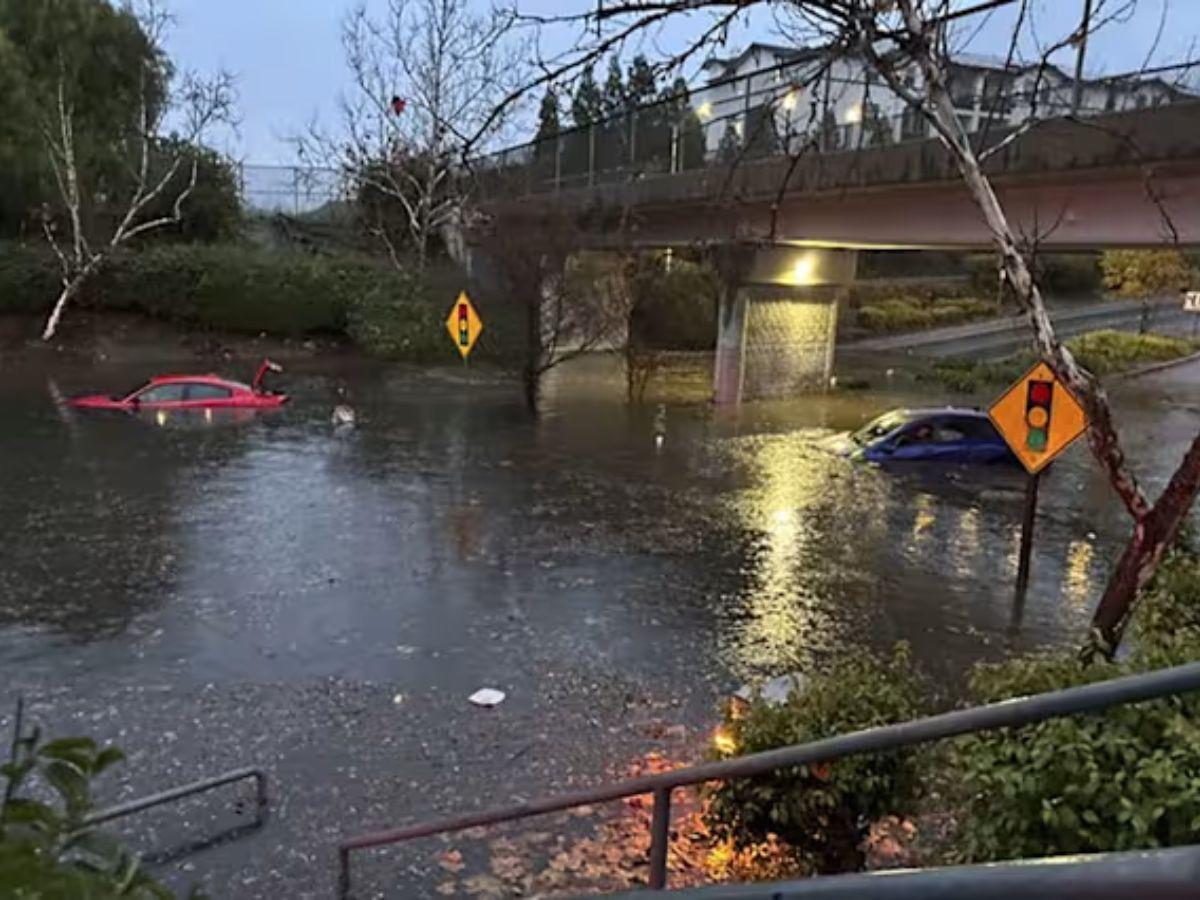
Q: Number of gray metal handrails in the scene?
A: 3